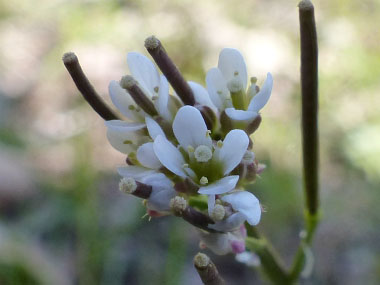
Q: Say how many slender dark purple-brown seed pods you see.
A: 7